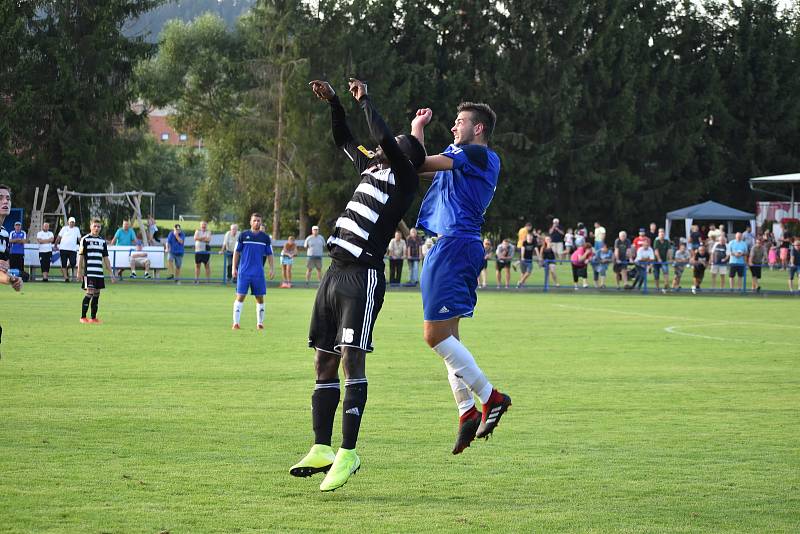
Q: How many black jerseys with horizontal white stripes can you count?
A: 3